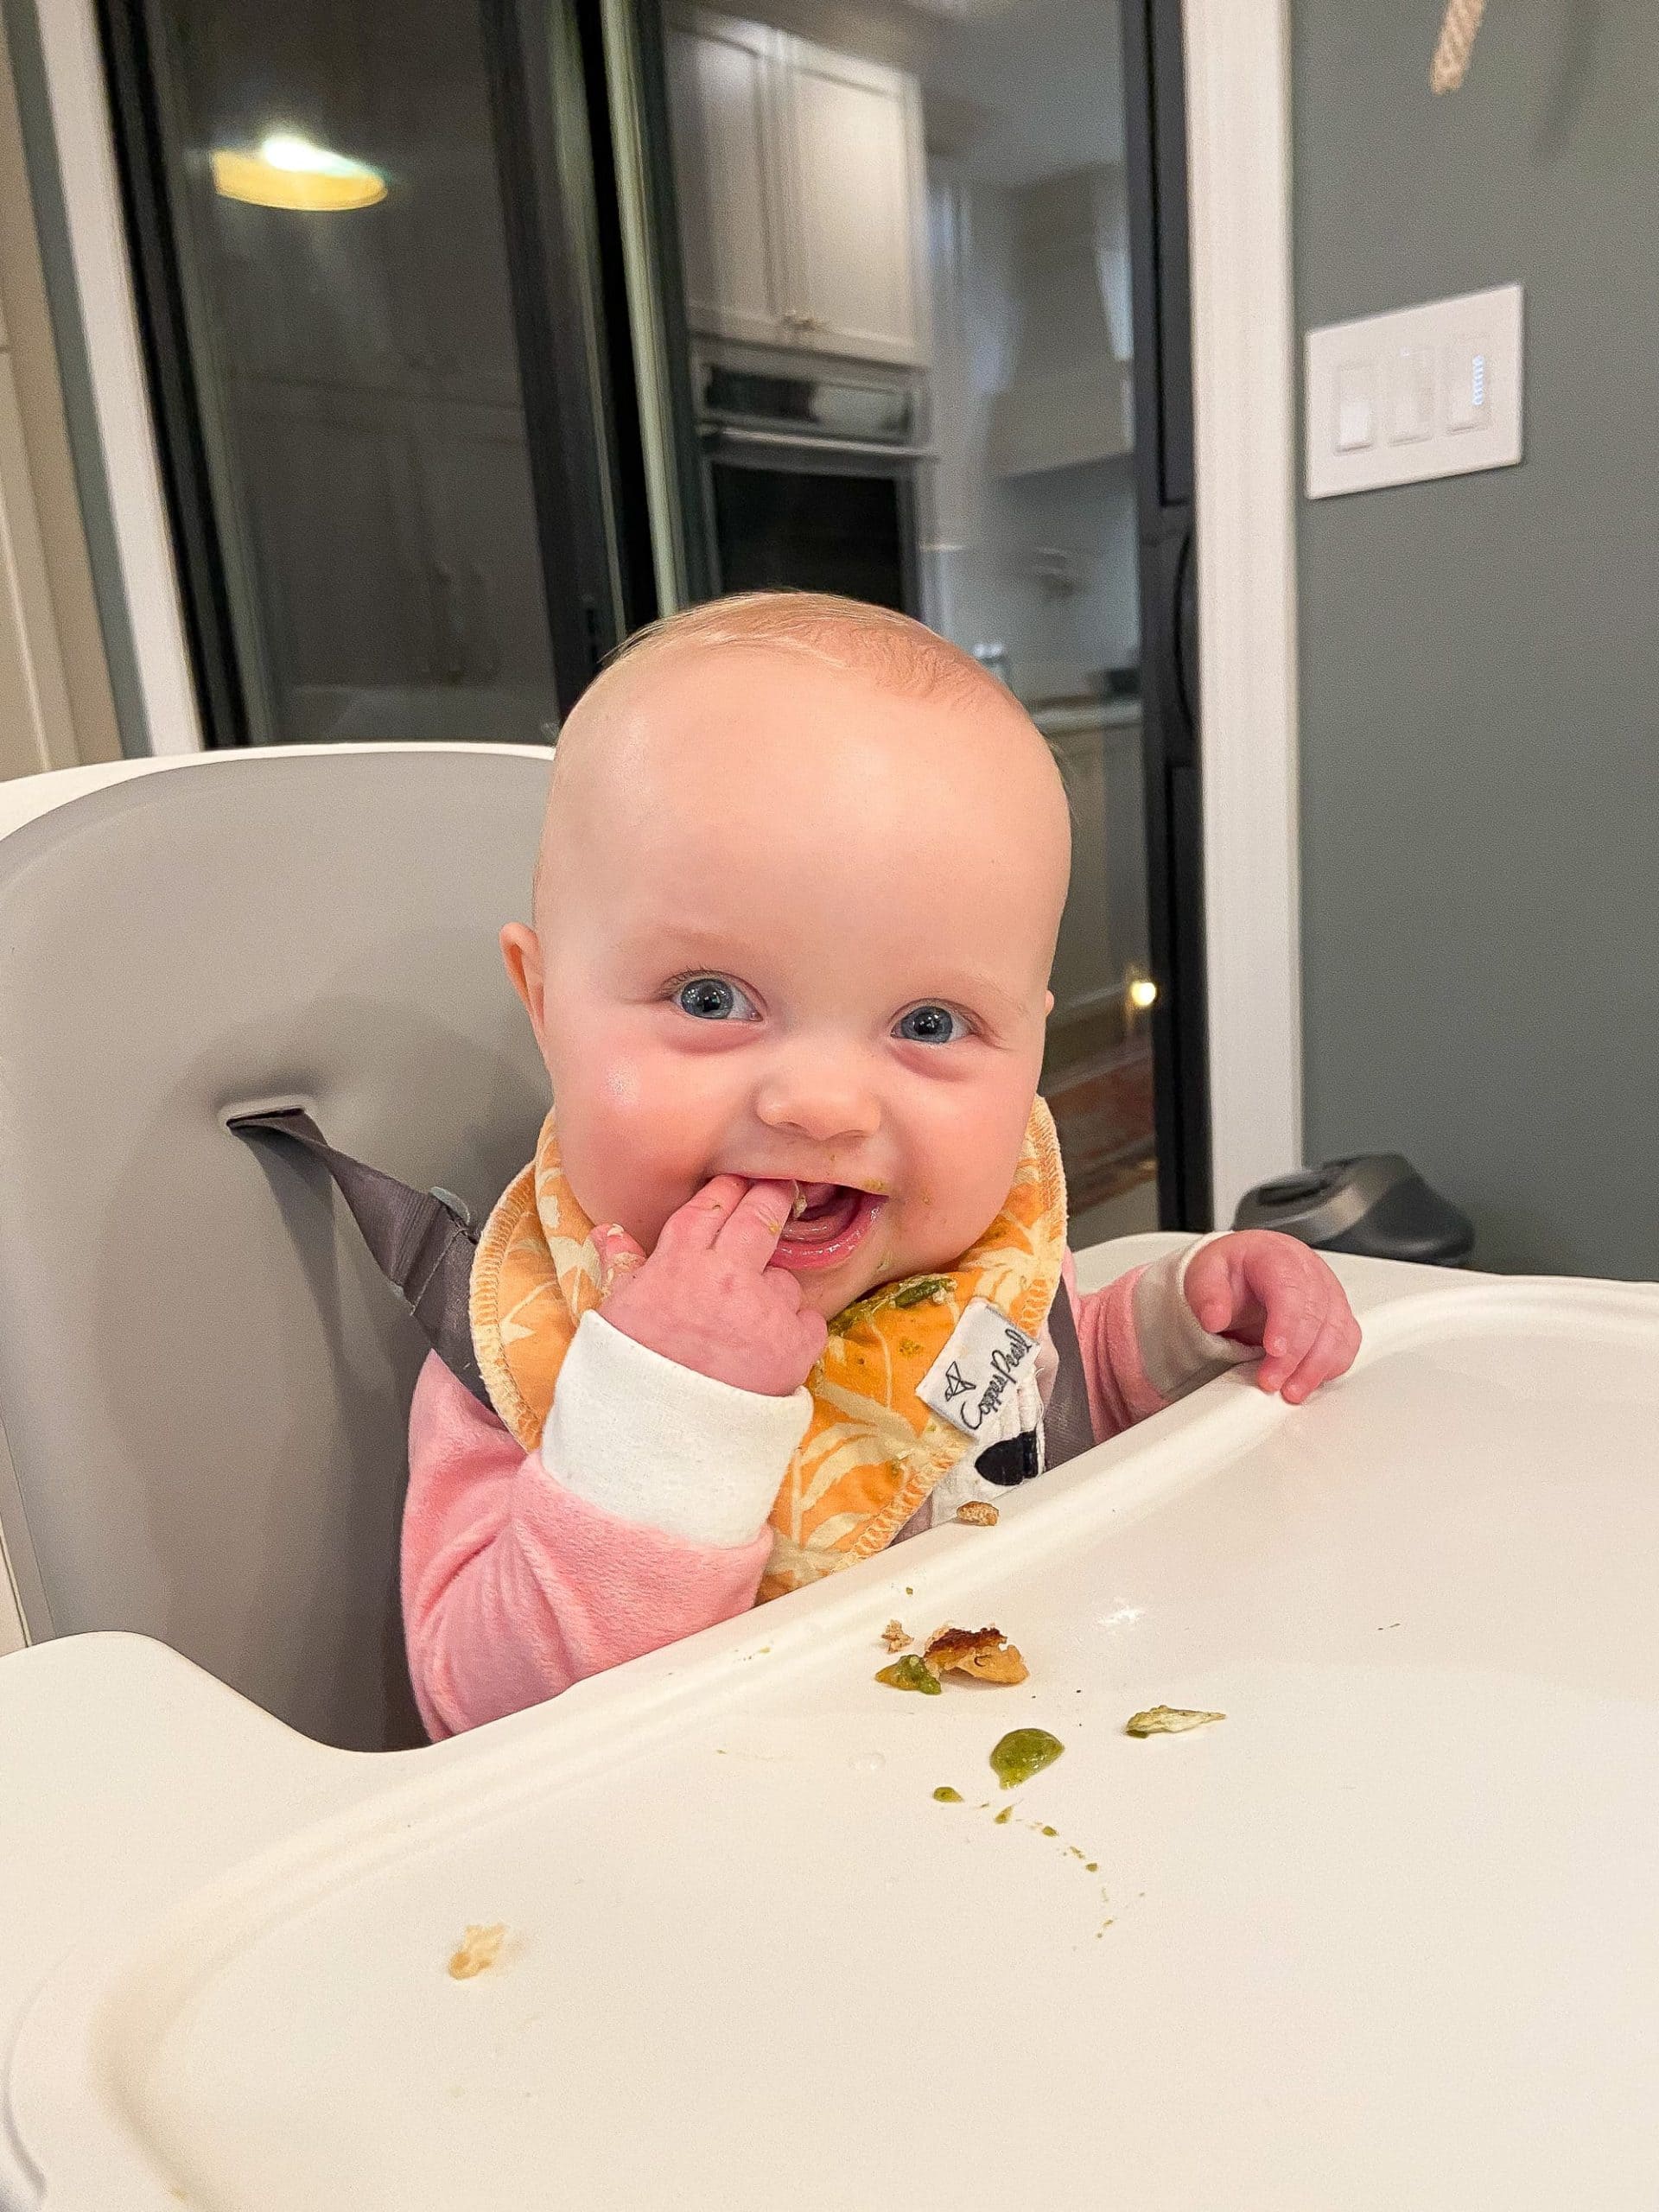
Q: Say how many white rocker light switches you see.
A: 3